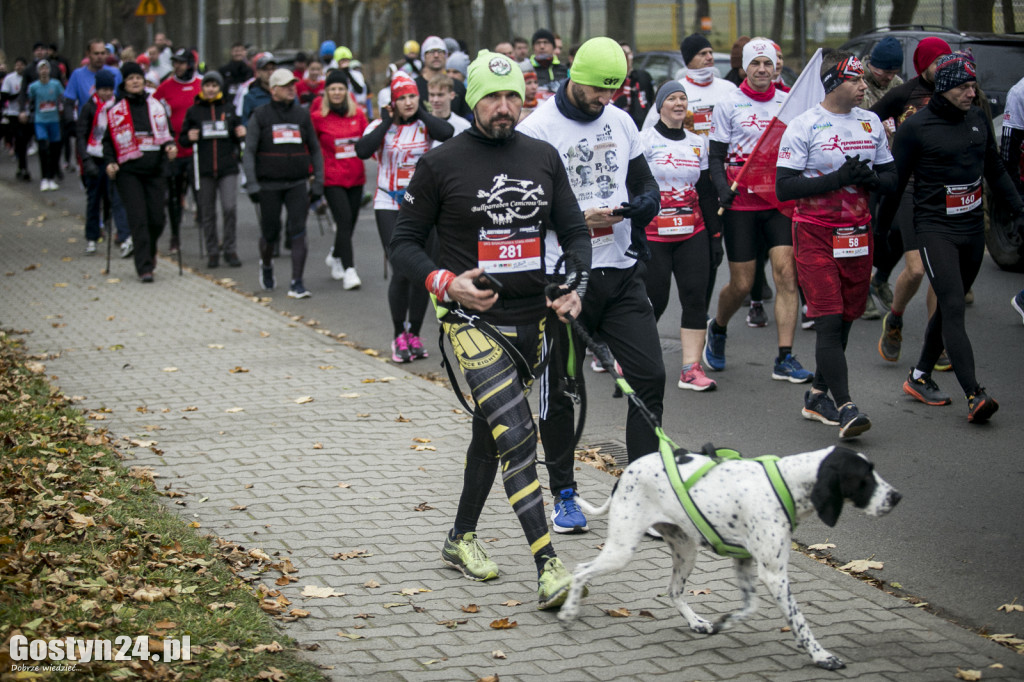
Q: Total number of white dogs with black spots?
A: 1